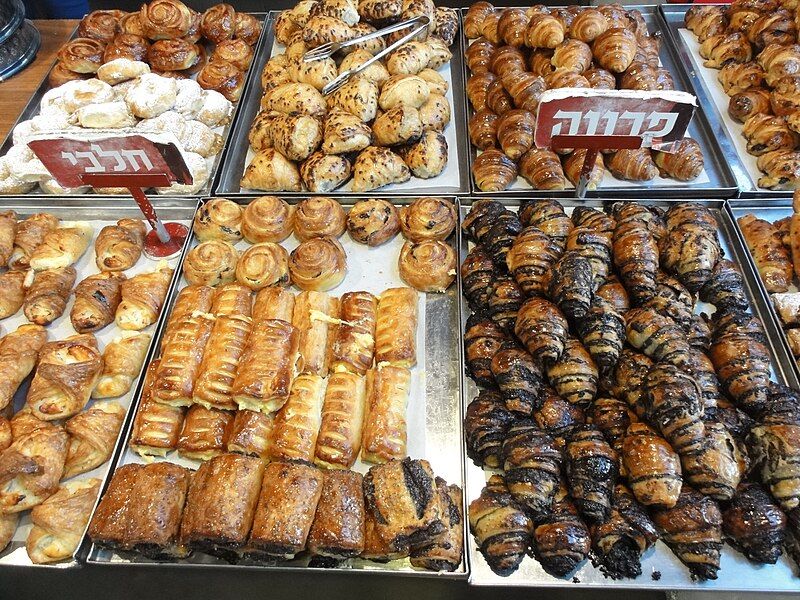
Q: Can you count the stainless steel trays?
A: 8